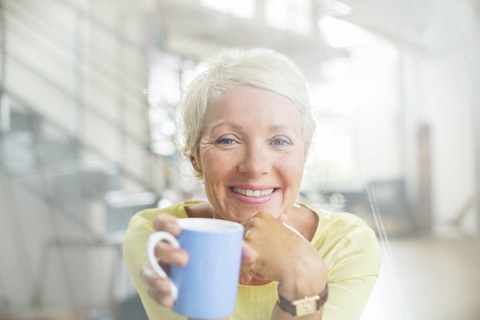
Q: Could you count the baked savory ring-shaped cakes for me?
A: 0